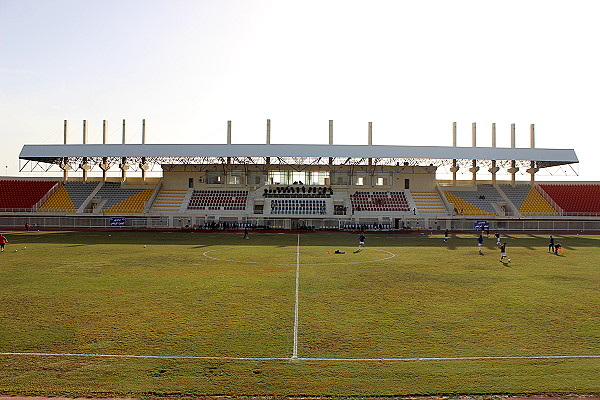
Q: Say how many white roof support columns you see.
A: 14